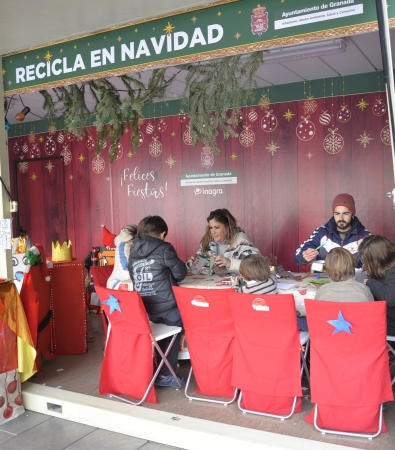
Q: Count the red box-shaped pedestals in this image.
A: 1